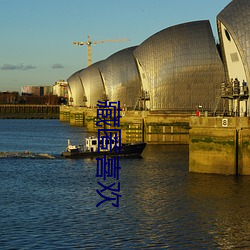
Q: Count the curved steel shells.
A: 5